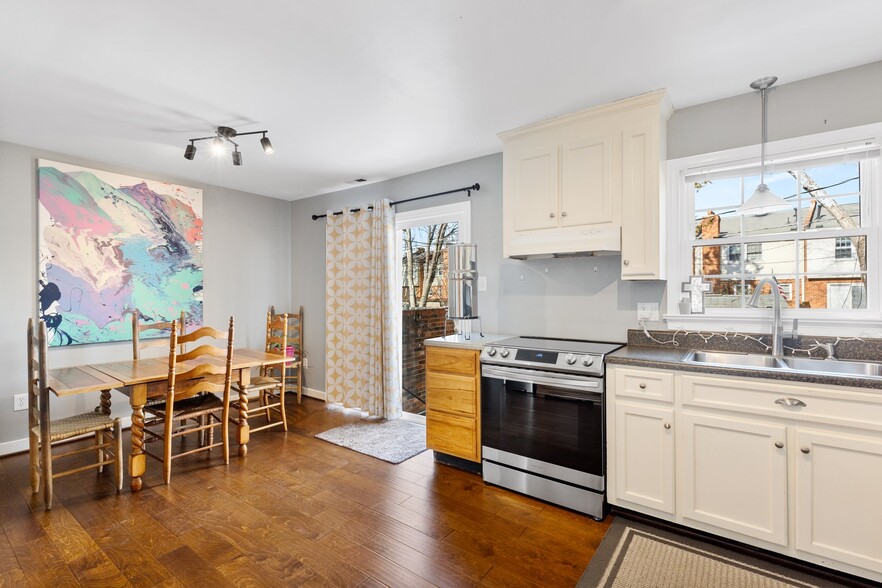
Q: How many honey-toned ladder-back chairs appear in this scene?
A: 5